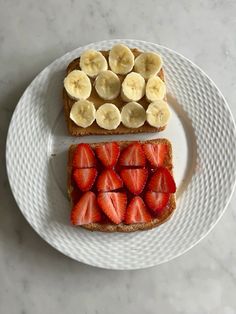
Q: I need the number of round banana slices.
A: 11